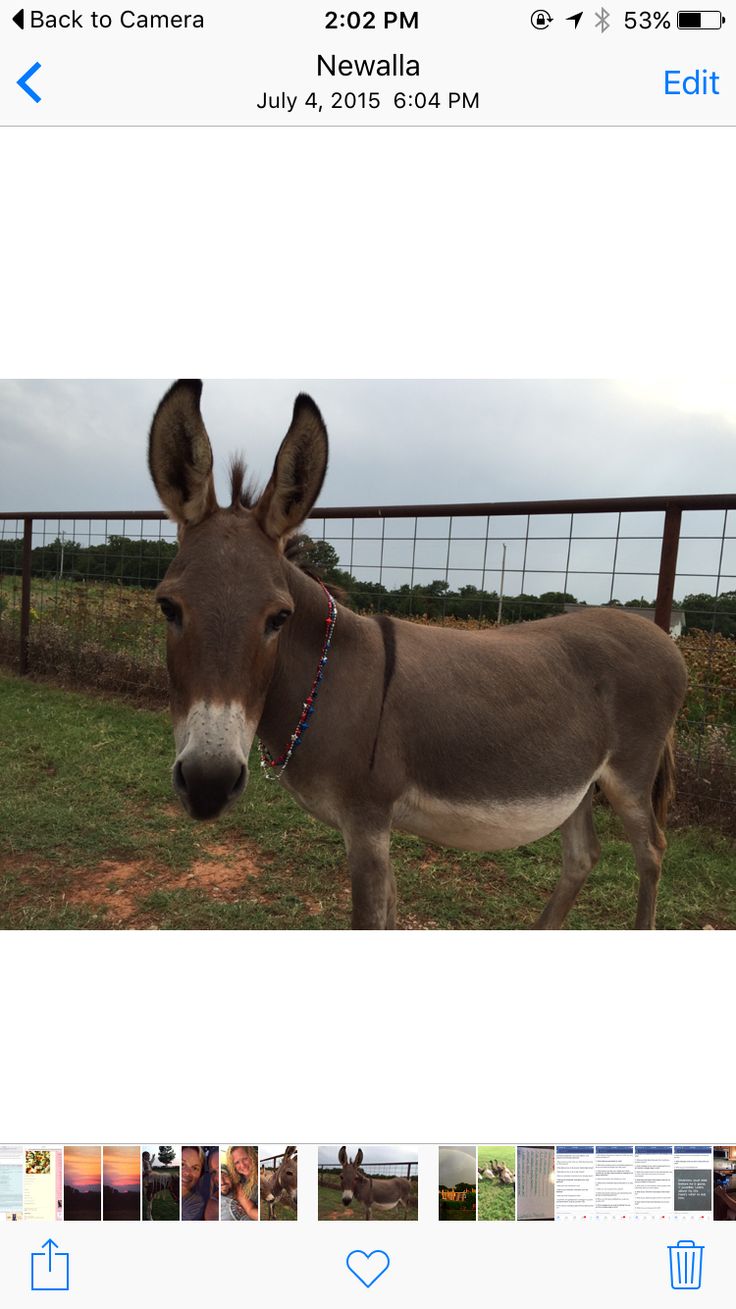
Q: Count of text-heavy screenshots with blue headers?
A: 4